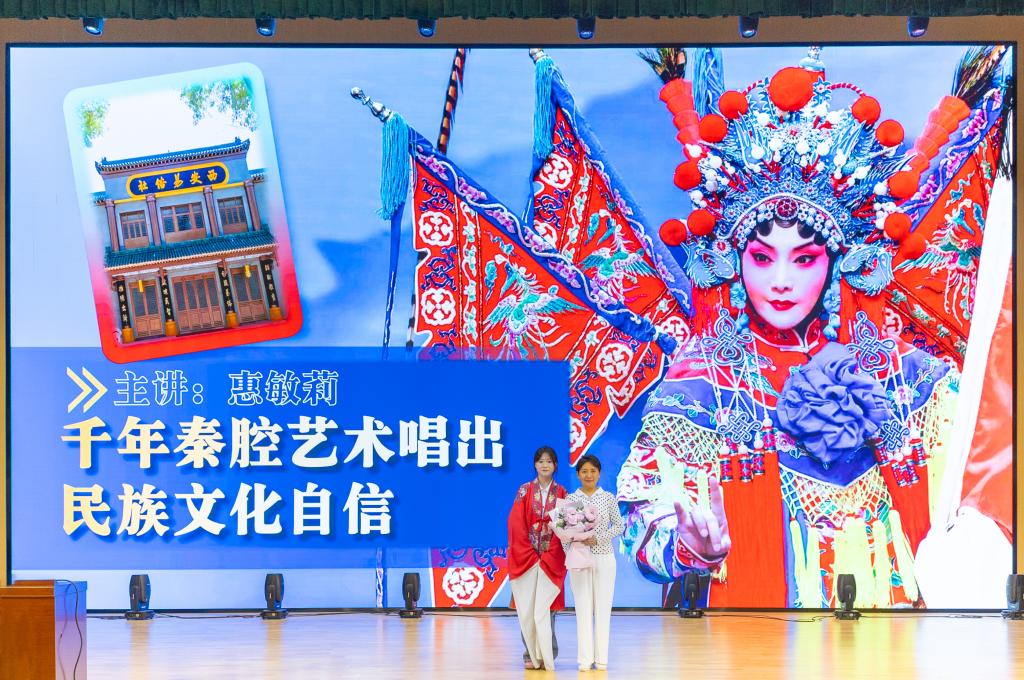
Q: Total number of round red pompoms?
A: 11